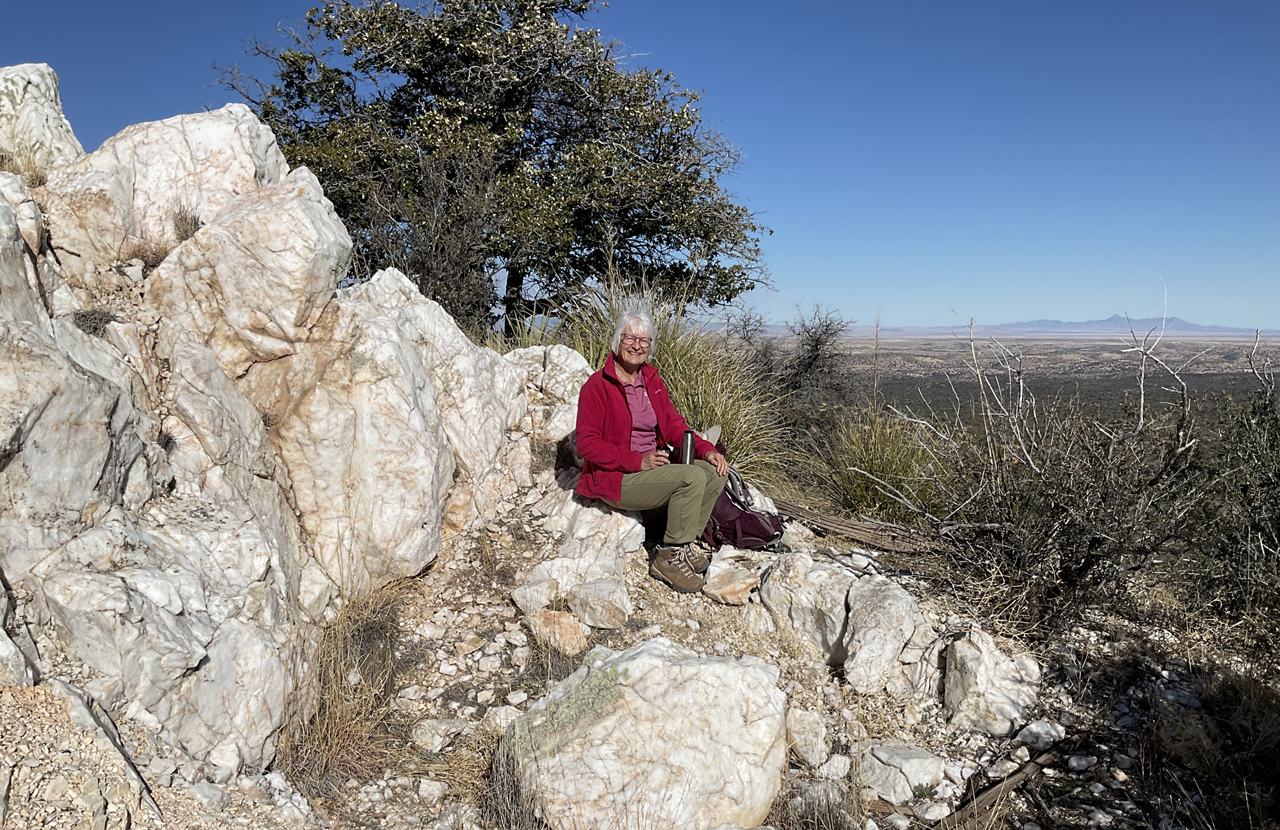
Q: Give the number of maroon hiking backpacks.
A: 1